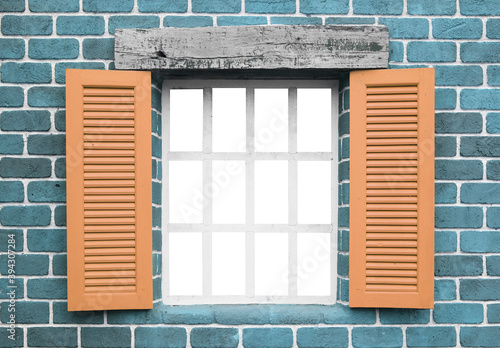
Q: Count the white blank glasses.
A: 12